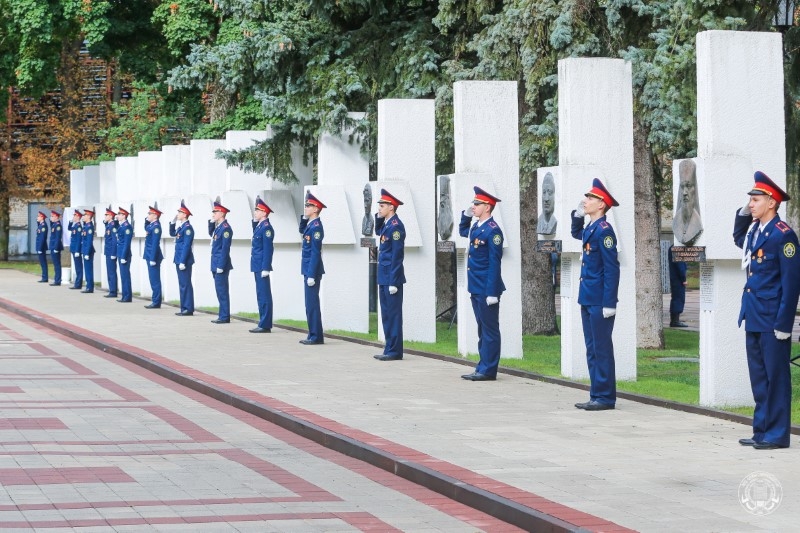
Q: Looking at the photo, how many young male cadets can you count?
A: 15